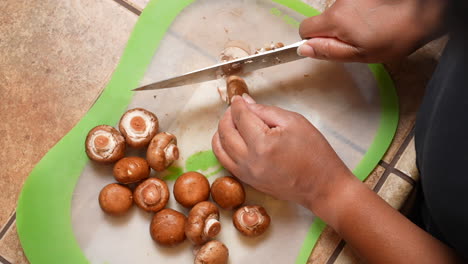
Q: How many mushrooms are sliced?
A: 1